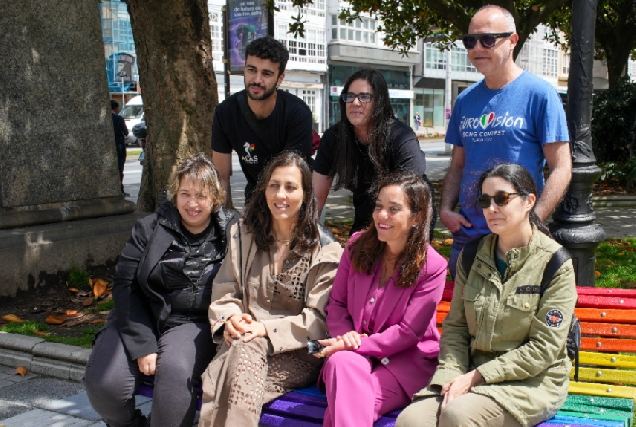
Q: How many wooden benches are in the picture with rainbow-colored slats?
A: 1